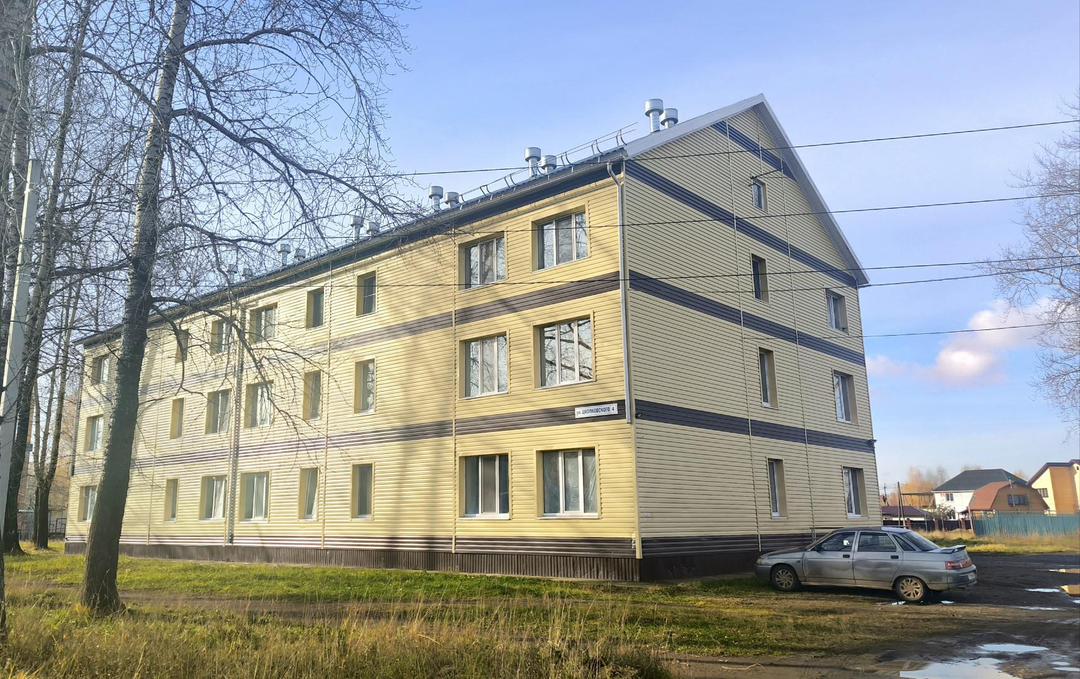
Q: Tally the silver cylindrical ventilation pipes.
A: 12